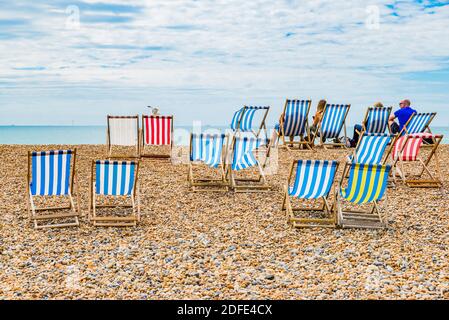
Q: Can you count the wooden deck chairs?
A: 15